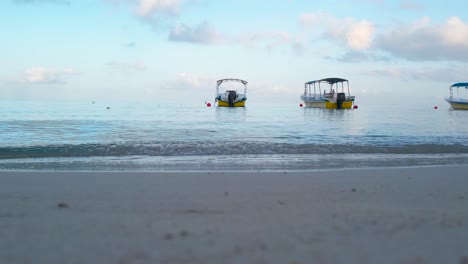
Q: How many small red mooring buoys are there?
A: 4